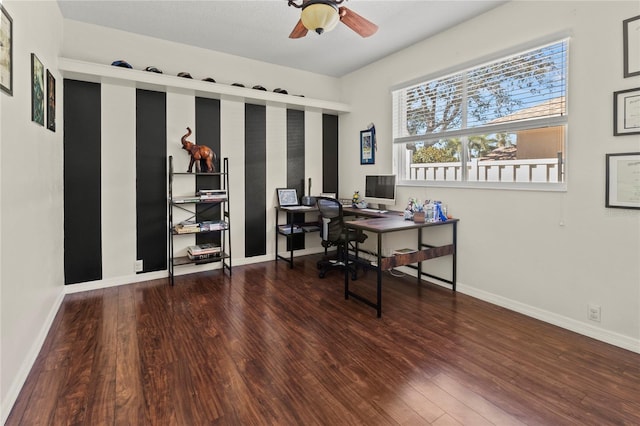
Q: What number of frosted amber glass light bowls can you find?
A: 1